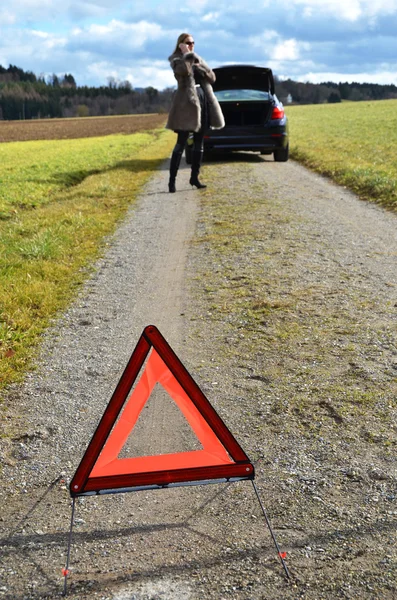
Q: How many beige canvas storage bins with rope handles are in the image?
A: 0